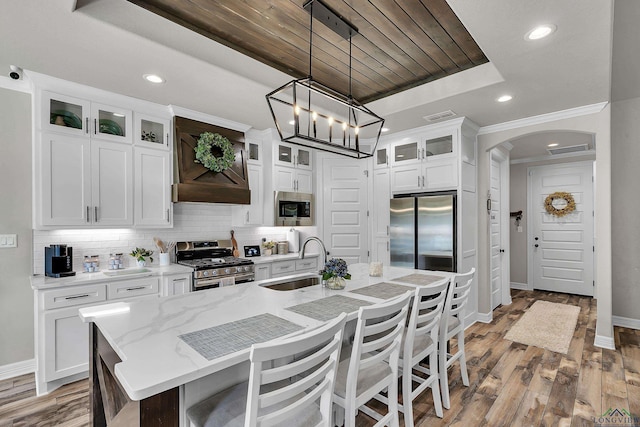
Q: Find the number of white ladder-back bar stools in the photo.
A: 4